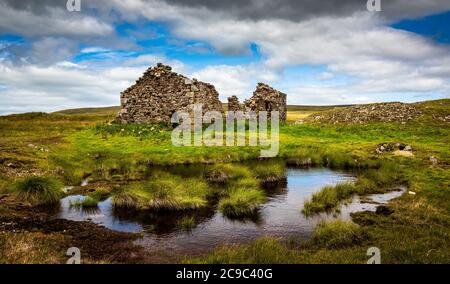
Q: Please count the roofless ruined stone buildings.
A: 1